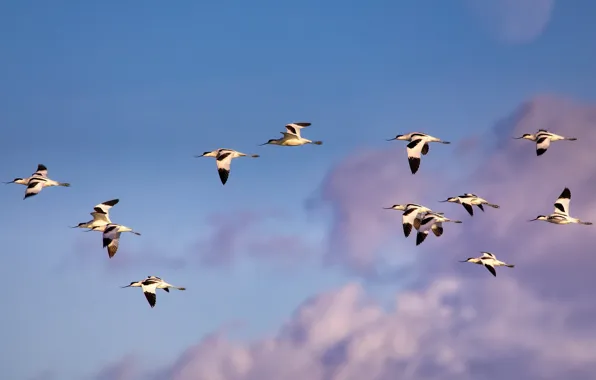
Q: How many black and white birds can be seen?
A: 13